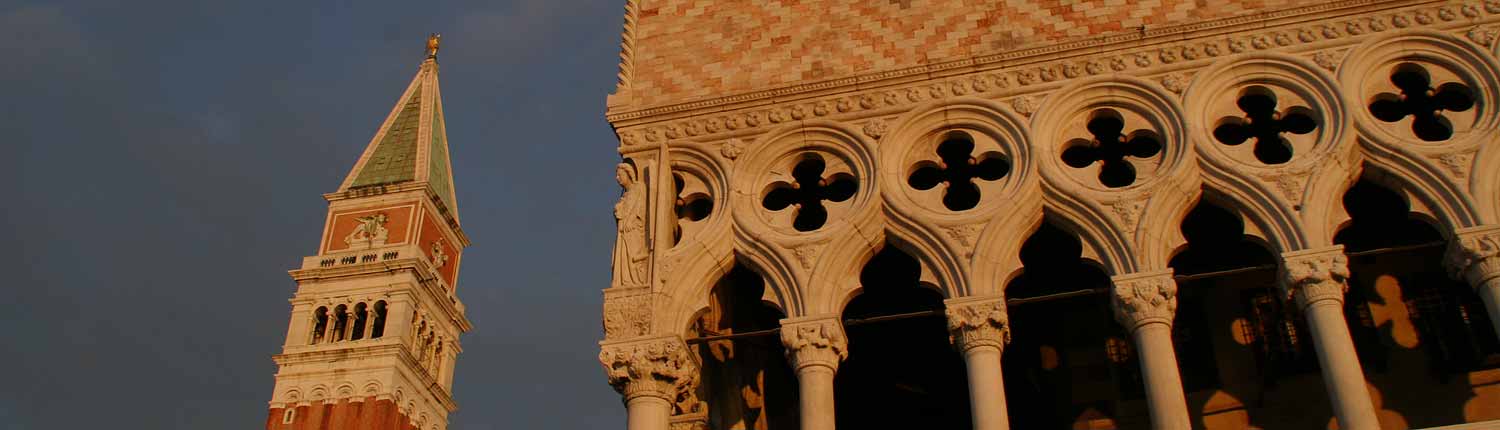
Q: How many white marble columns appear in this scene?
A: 6